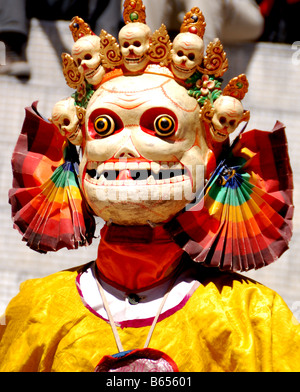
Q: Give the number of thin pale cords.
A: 2